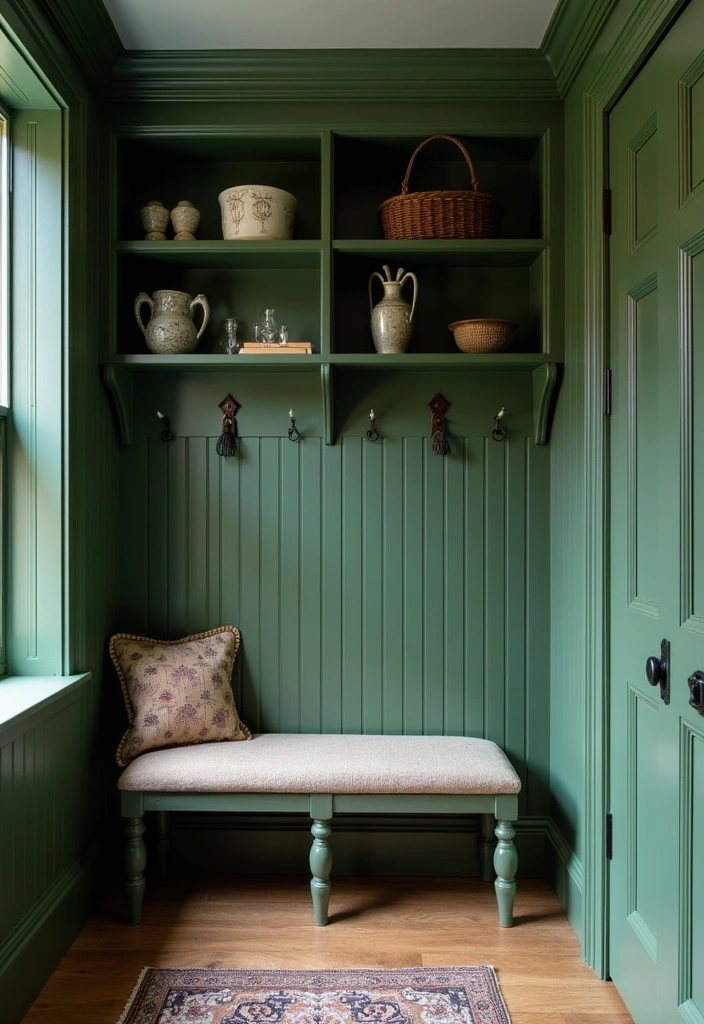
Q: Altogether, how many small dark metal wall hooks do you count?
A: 4